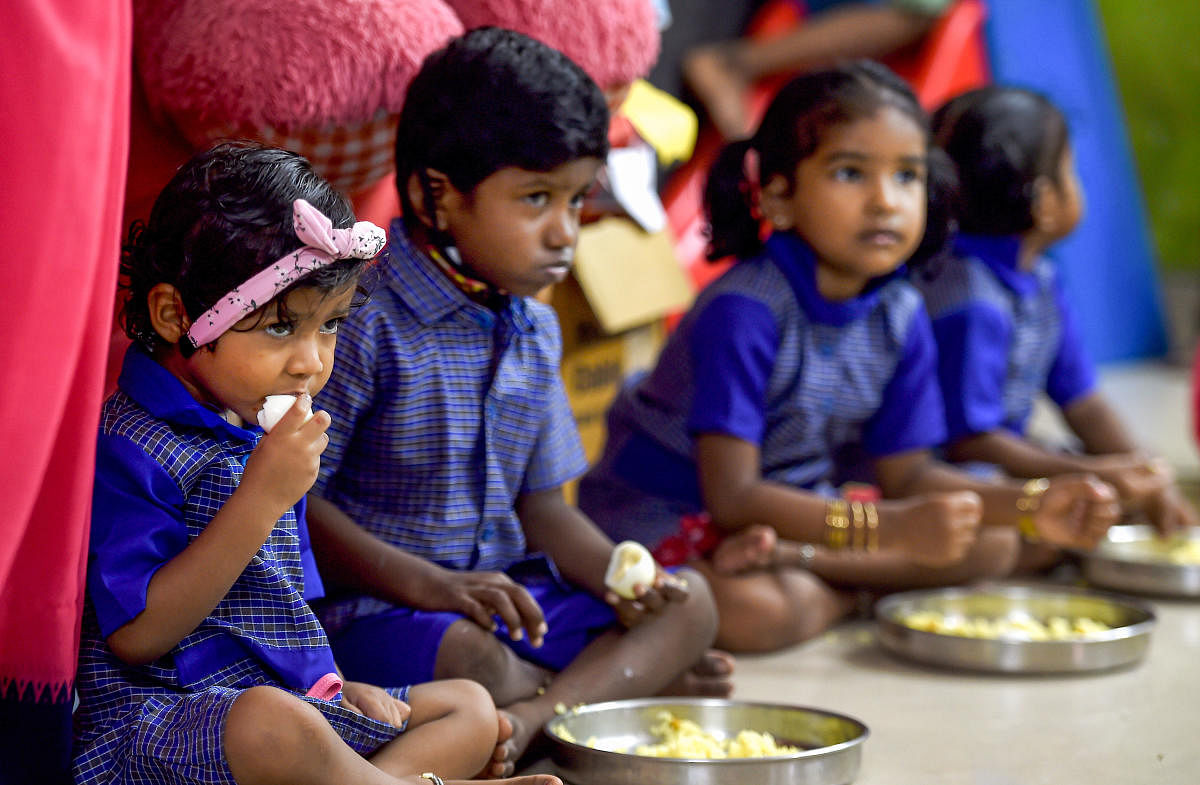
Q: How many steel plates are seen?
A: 3